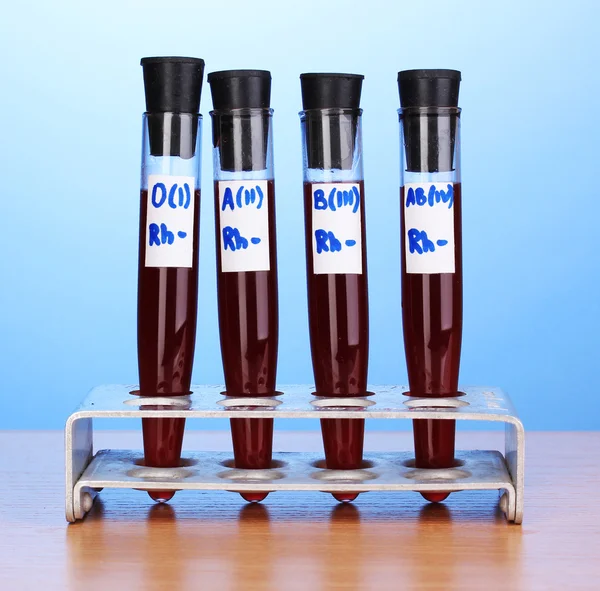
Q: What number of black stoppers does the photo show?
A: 4